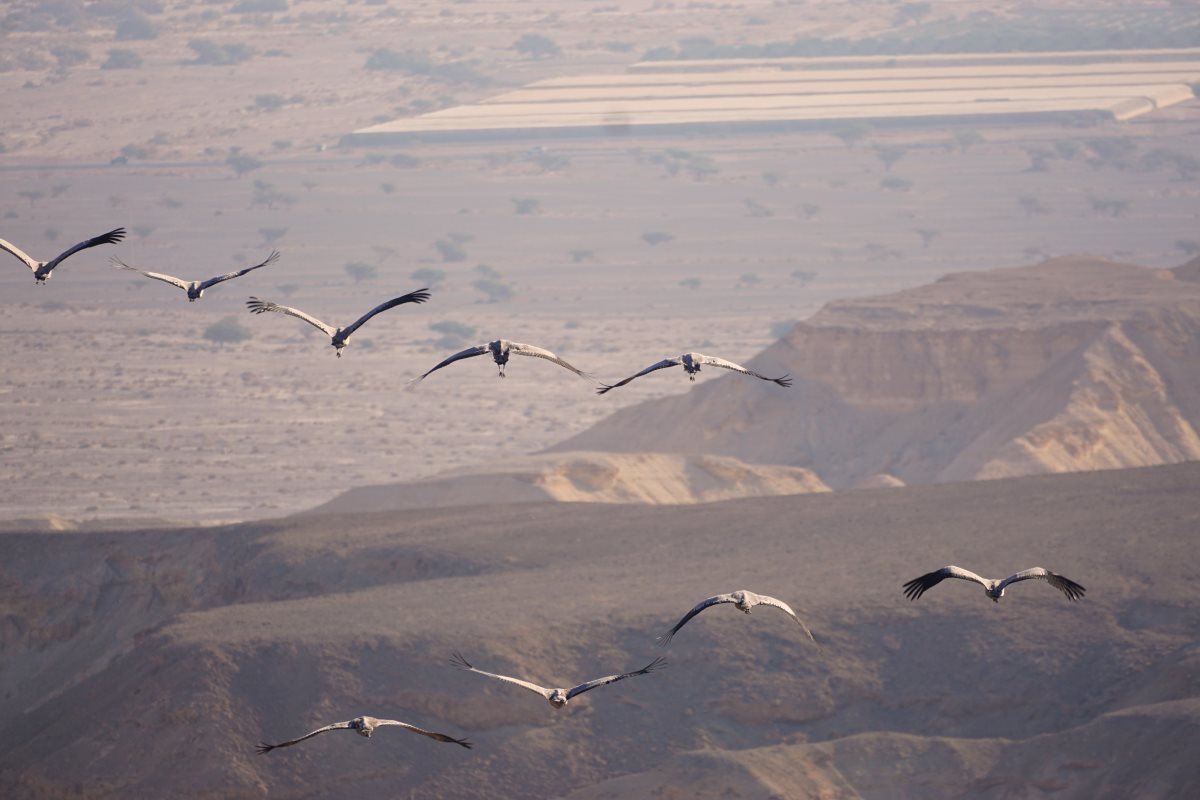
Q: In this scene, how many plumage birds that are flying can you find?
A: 9